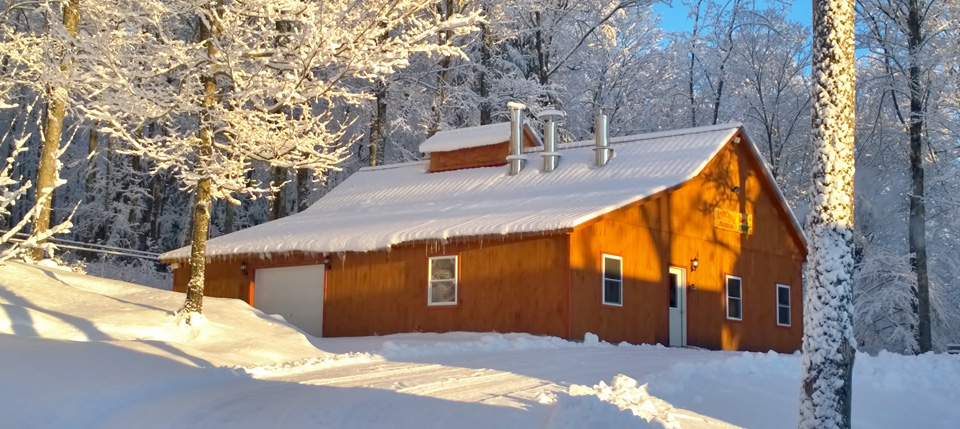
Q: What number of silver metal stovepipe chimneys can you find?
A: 3